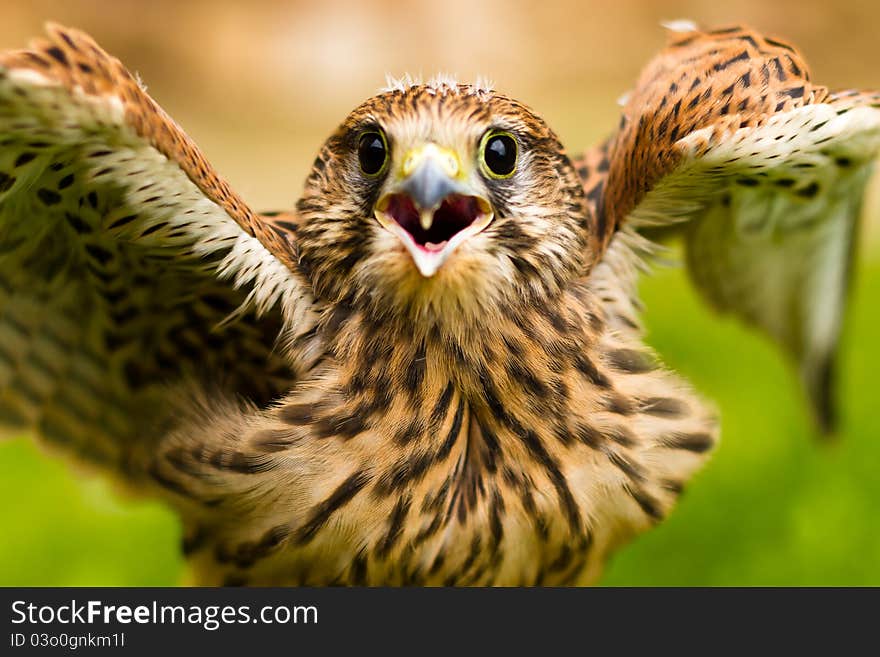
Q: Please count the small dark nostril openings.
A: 2